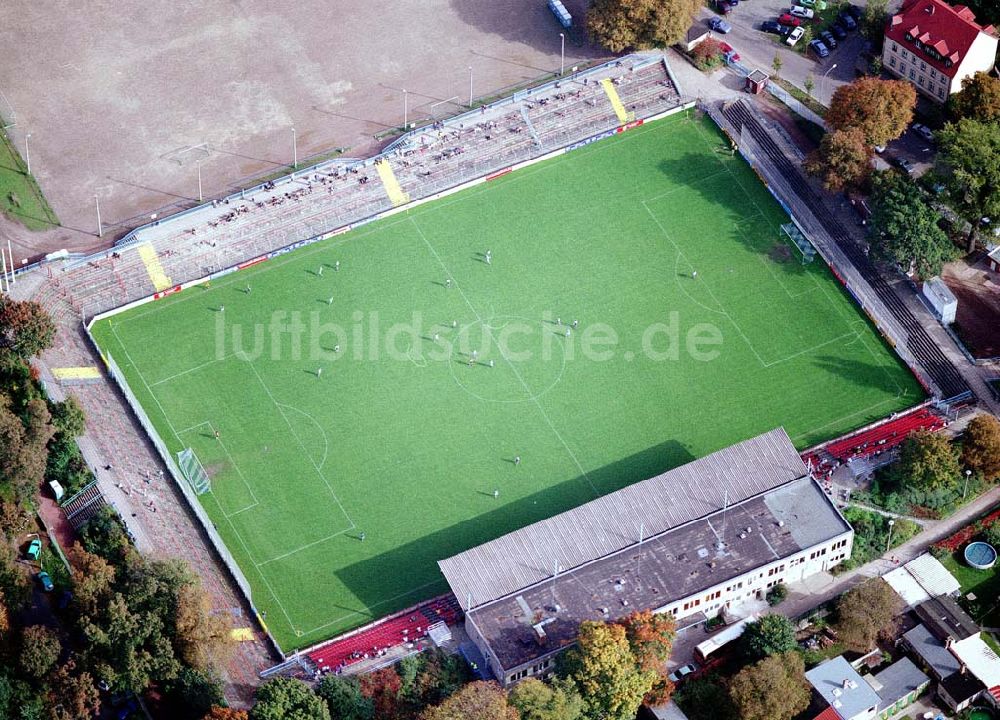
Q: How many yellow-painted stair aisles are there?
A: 5